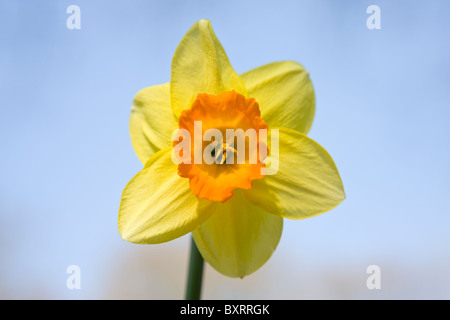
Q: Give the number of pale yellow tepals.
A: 6